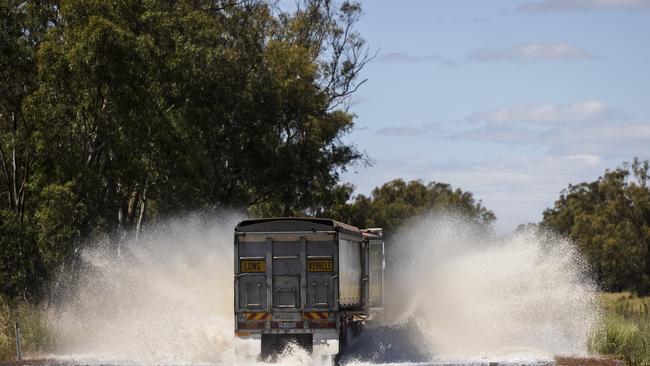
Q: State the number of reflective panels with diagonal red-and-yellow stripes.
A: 2